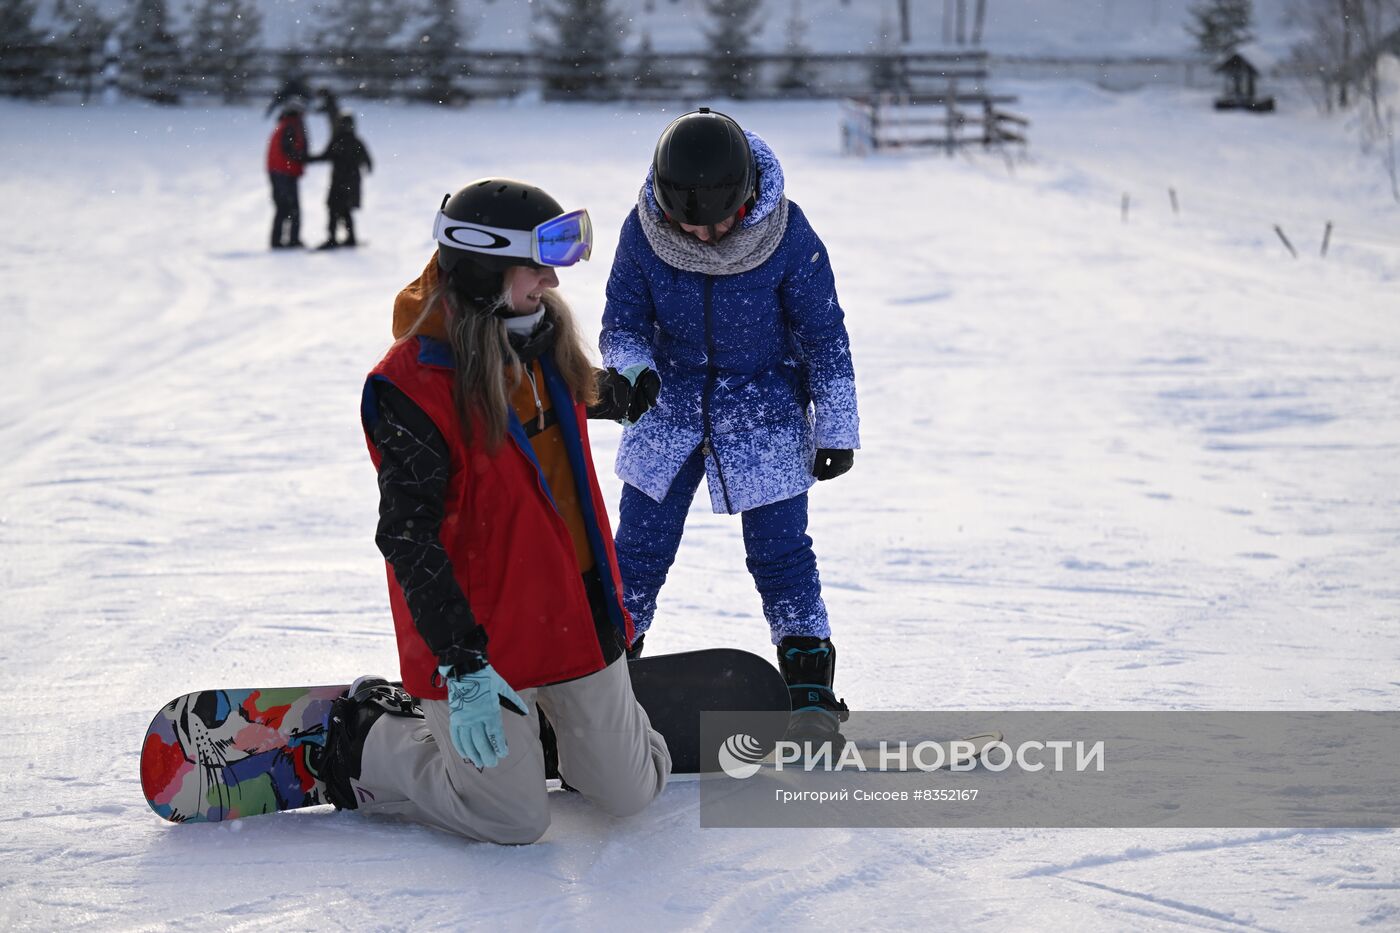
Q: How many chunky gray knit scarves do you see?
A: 1